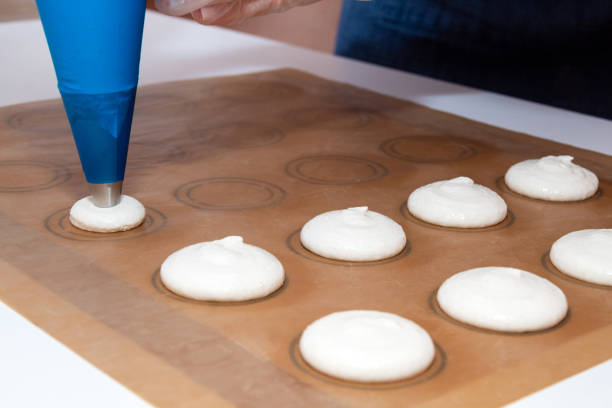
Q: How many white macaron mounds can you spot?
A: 8